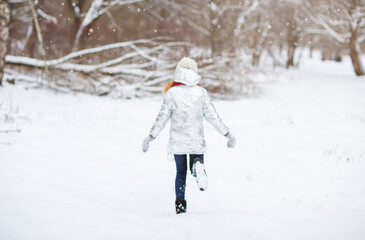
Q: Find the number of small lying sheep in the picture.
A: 0